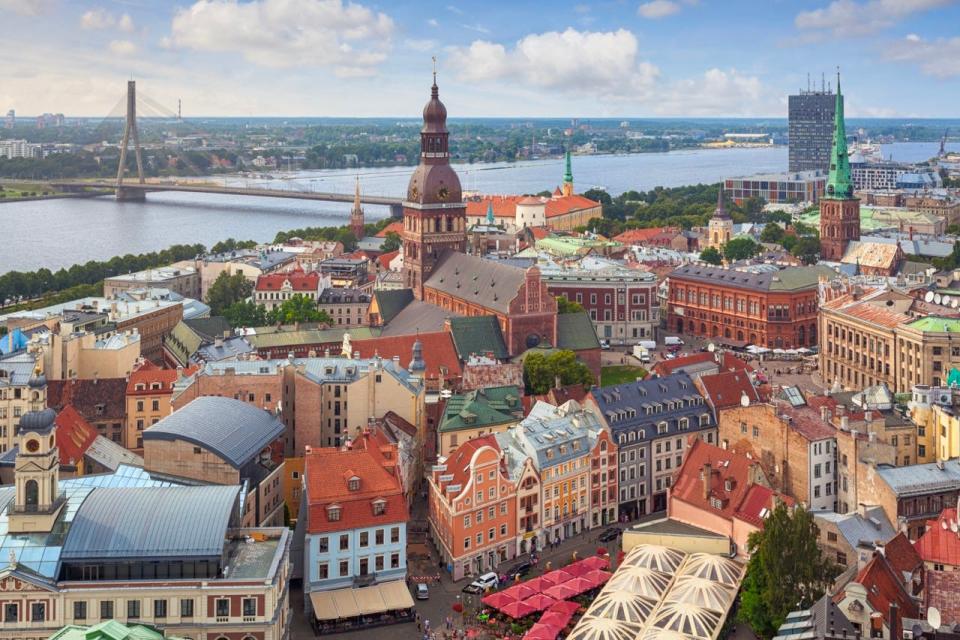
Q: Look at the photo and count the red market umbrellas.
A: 15